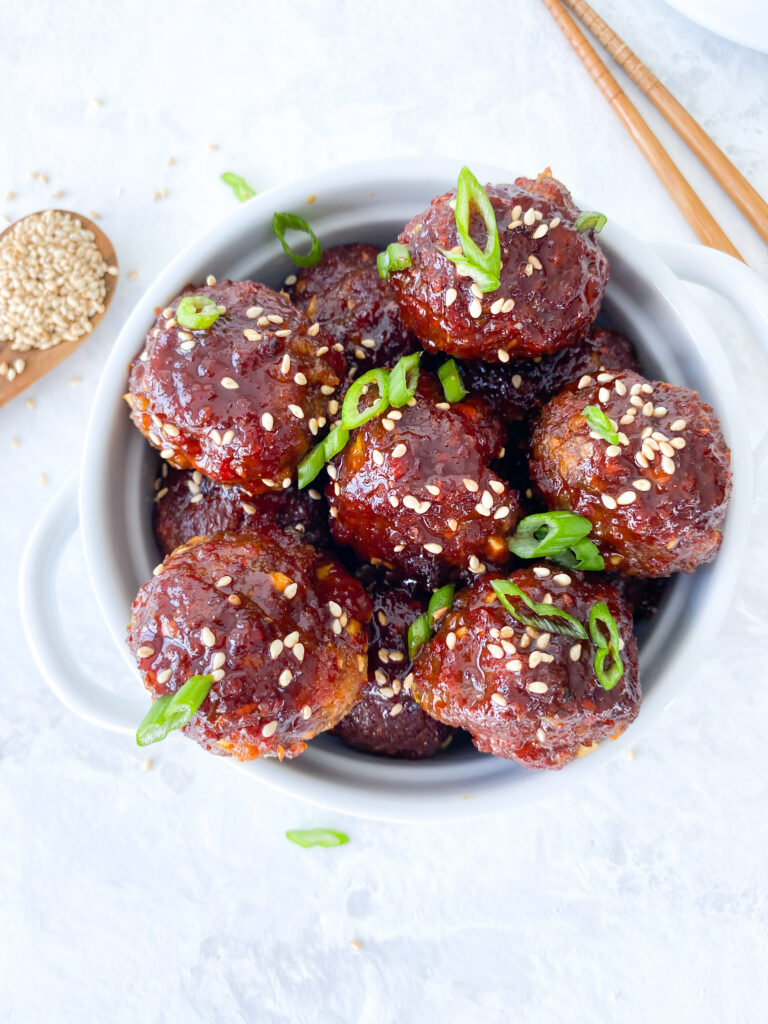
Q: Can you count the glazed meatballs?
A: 10